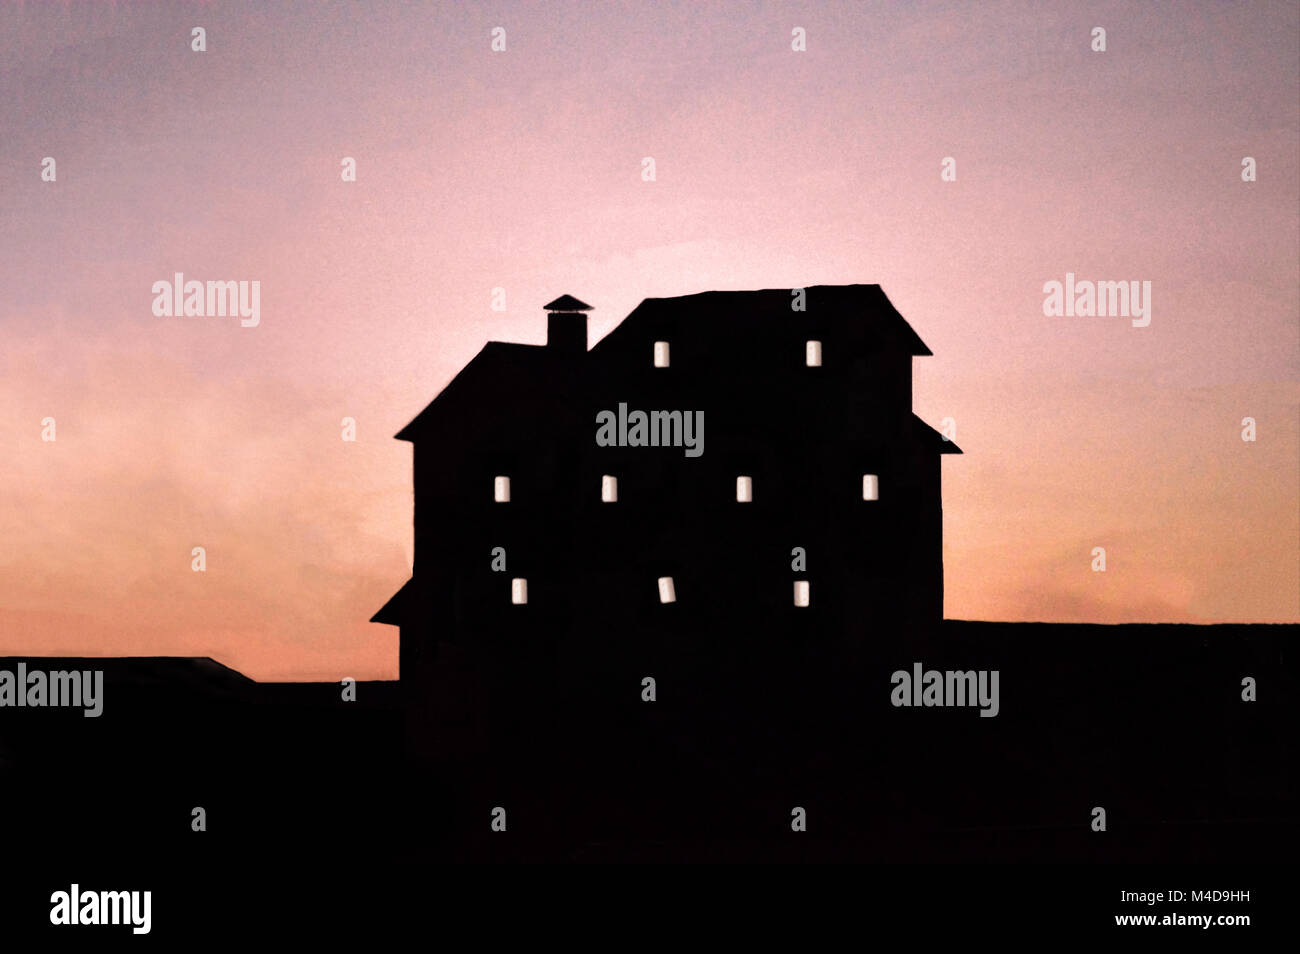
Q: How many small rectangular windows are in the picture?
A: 9